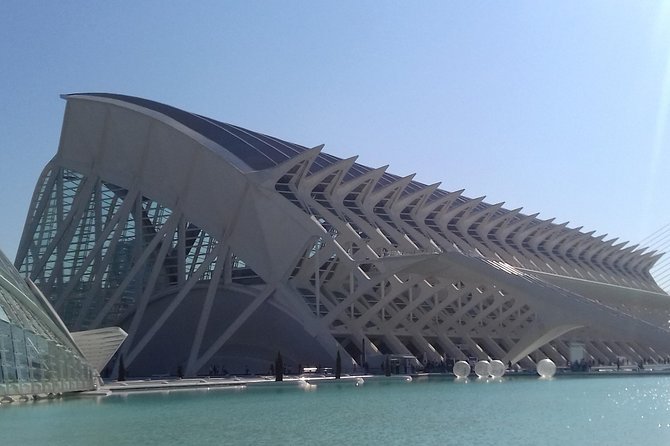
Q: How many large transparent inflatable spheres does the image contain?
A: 4